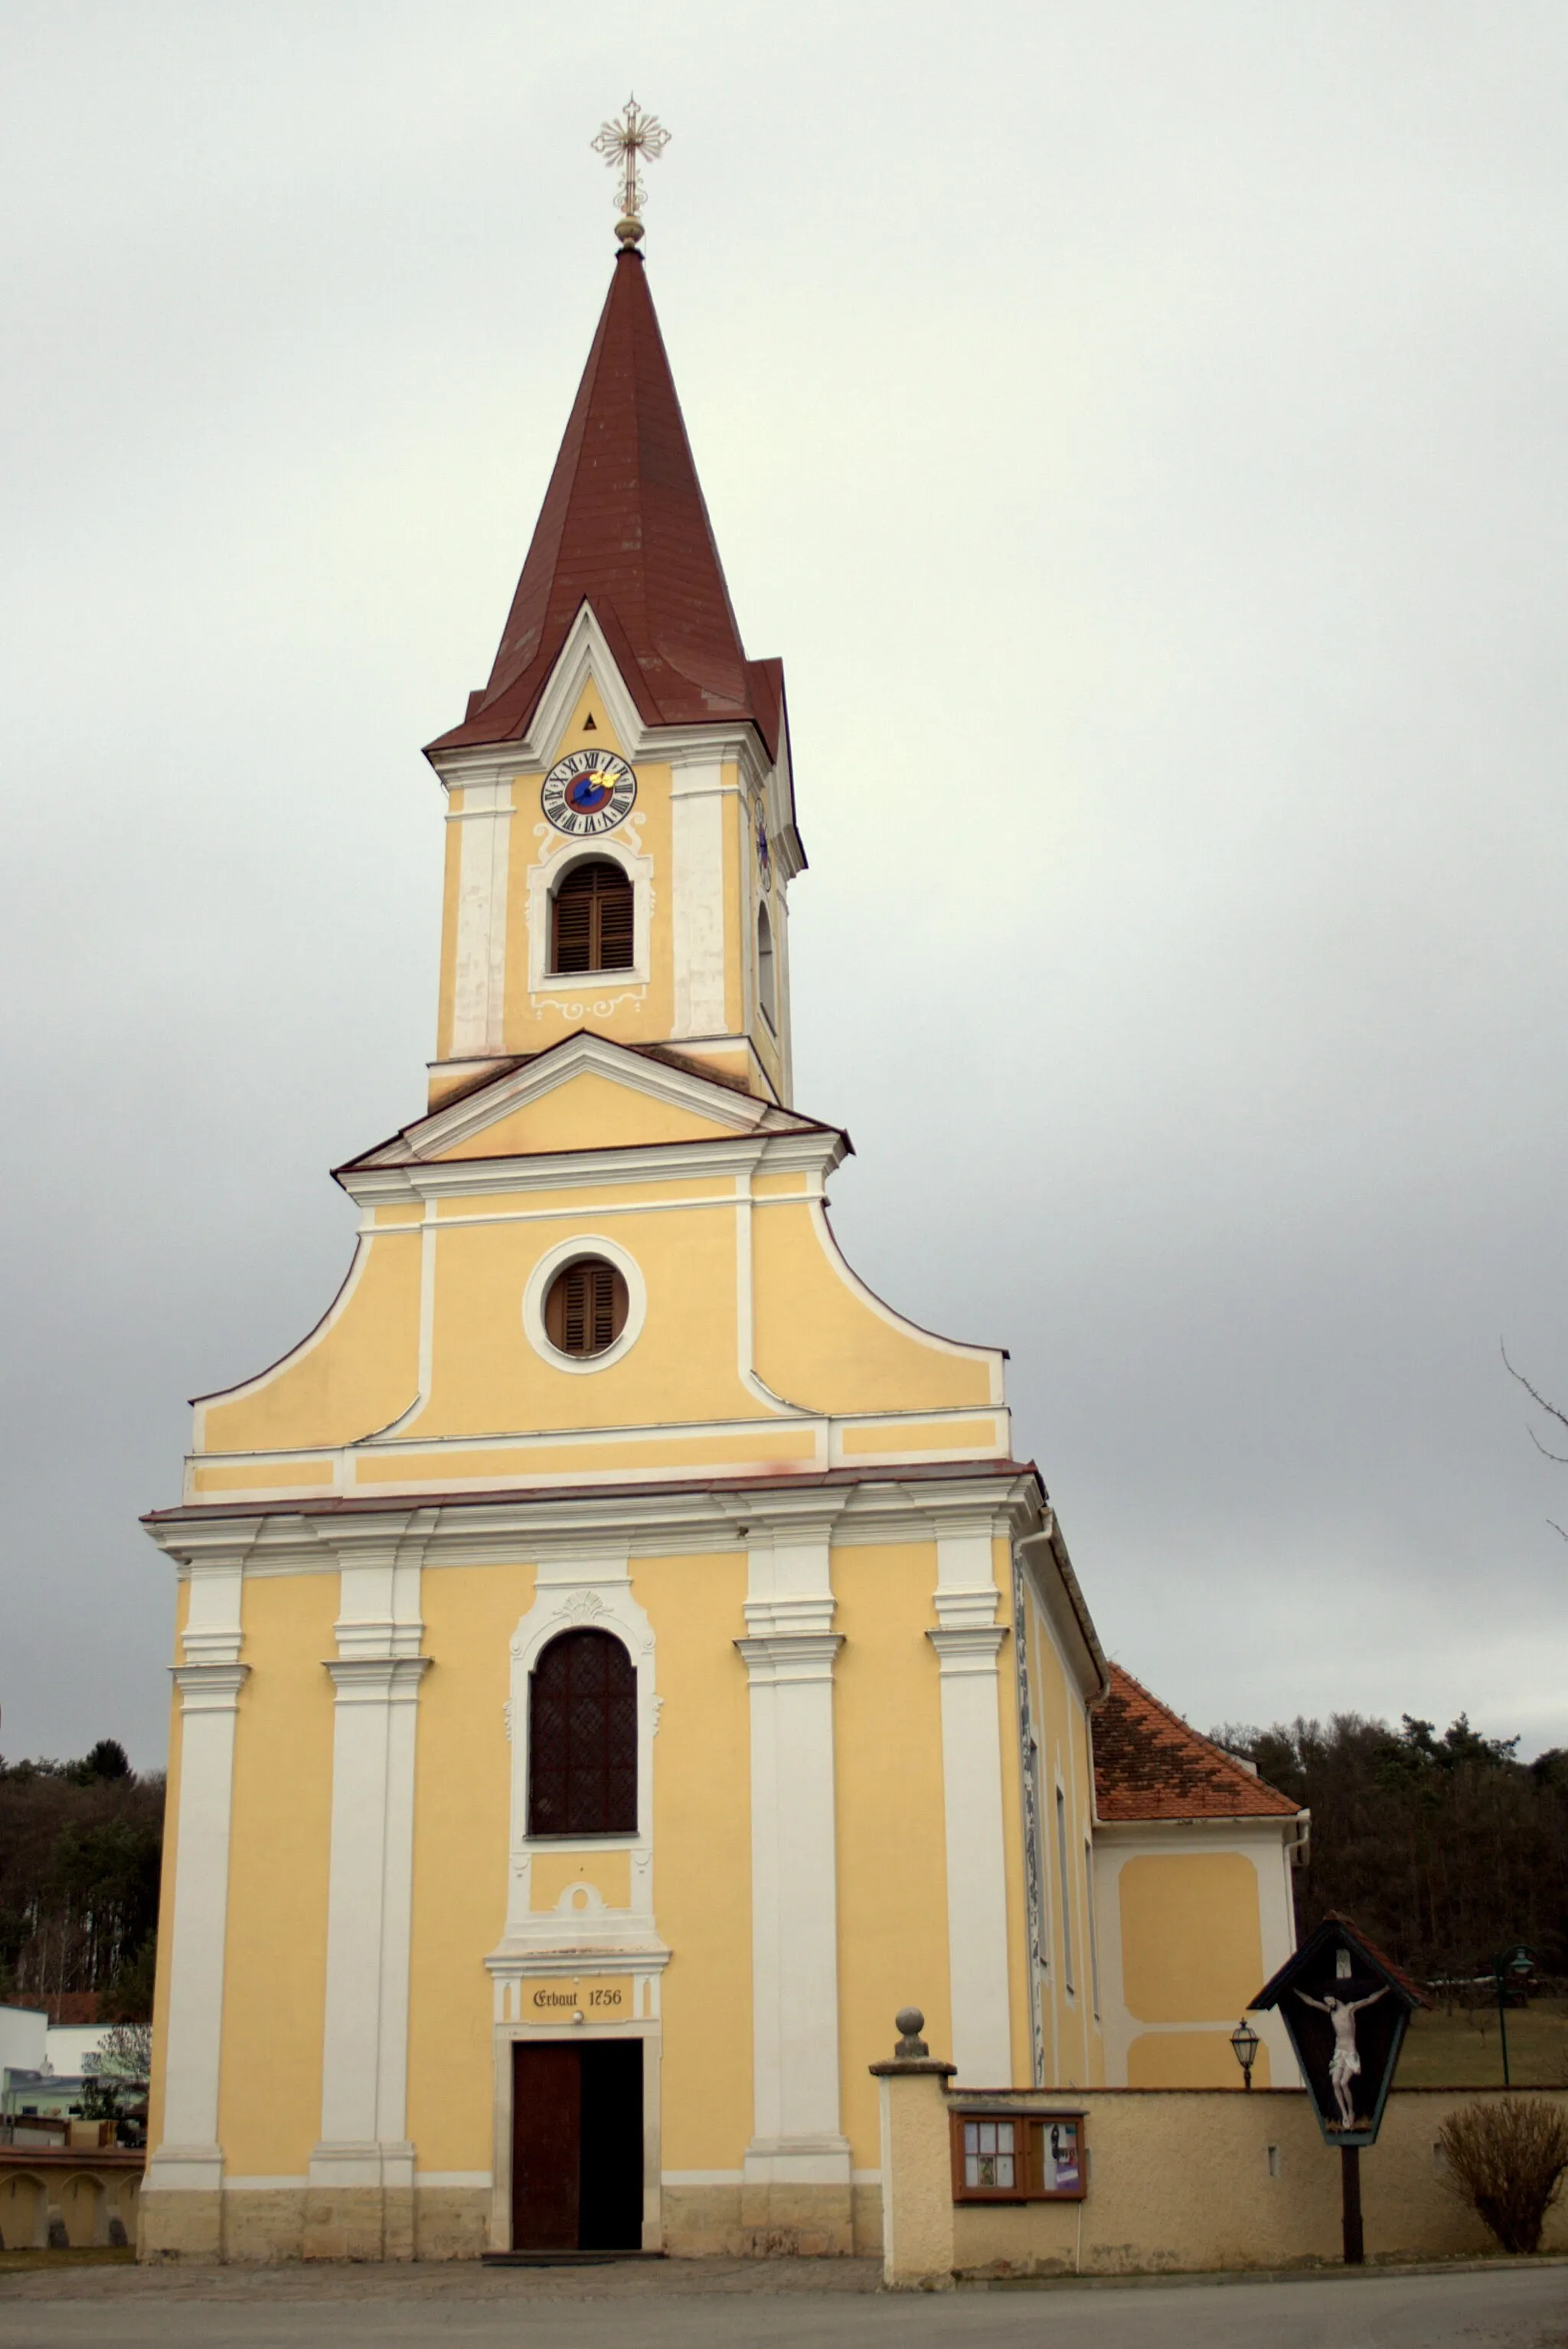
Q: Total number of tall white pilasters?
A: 4